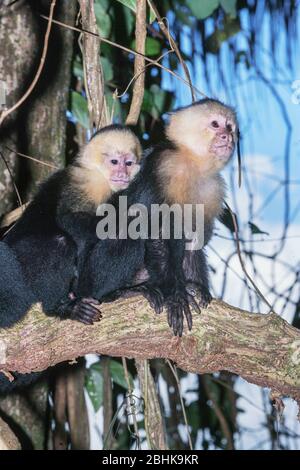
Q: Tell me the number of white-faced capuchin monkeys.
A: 2